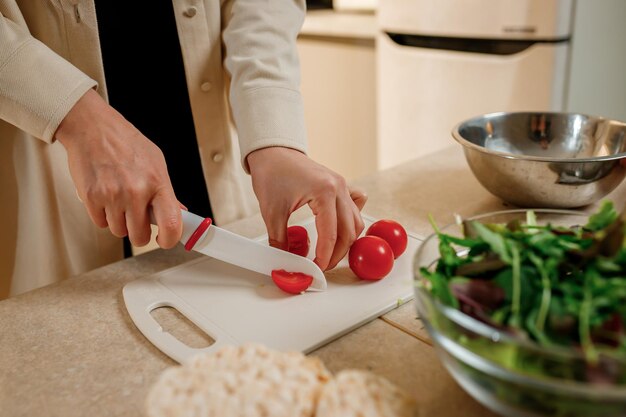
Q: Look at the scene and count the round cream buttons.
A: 3